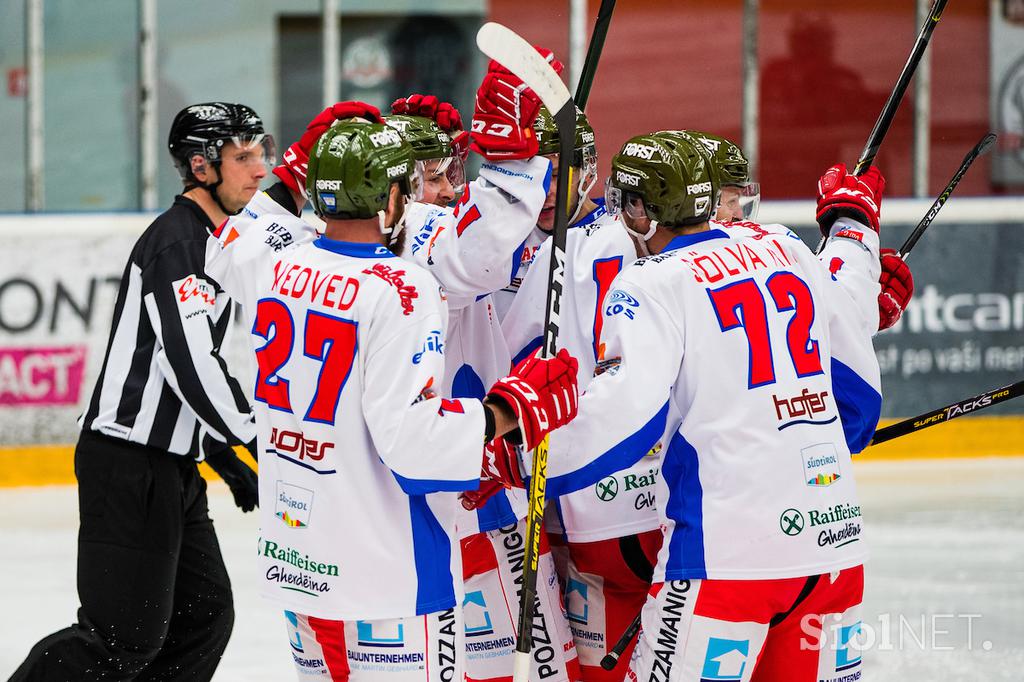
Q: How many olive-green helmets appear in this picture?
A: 5